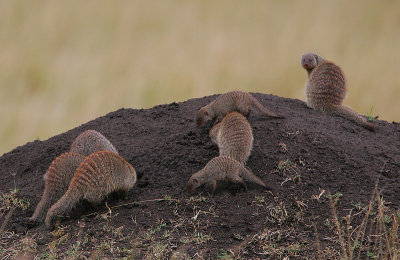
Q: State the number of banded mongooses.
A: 7